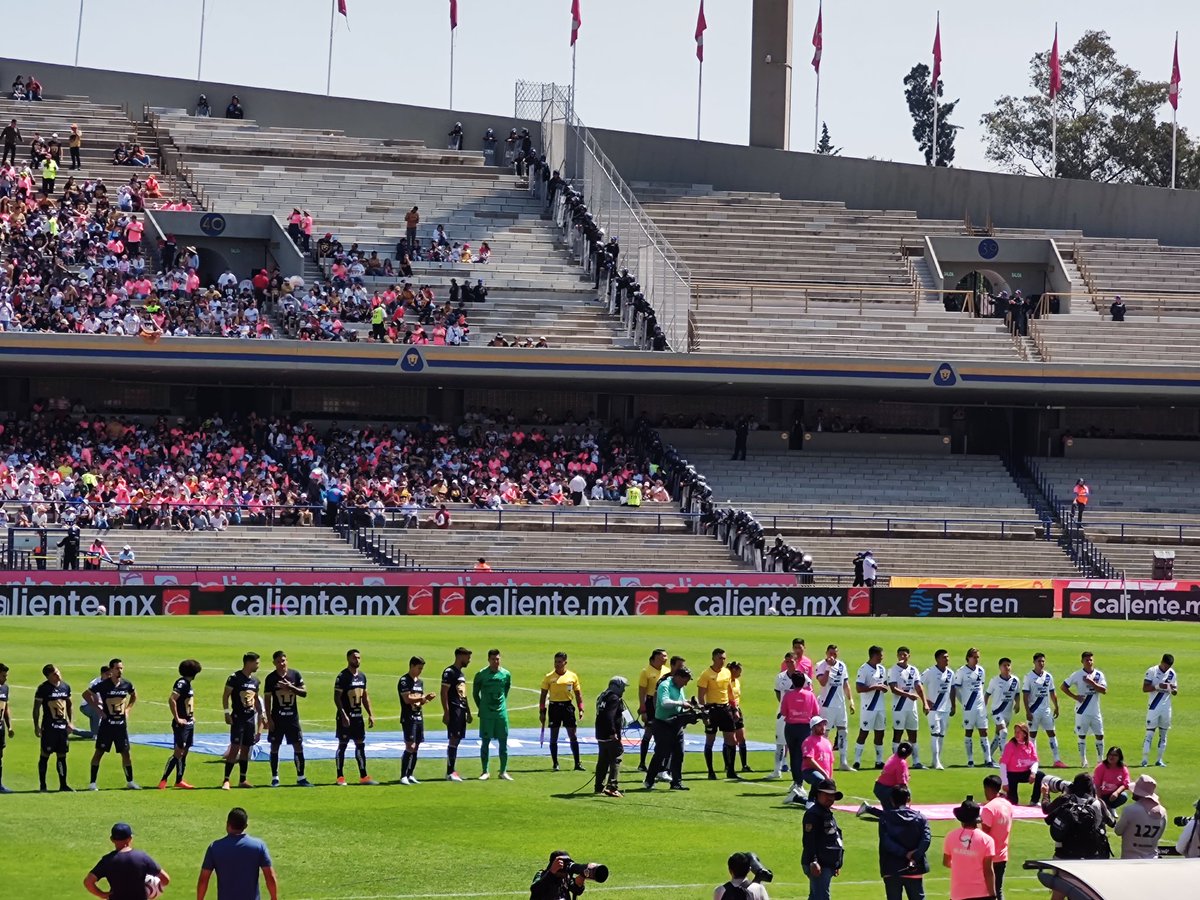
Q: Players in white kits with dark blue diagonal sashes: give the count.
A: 10